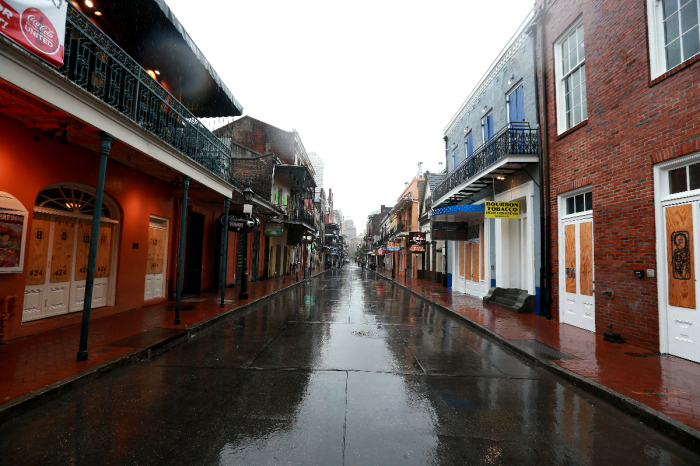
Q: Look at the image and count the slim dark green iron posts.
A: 3